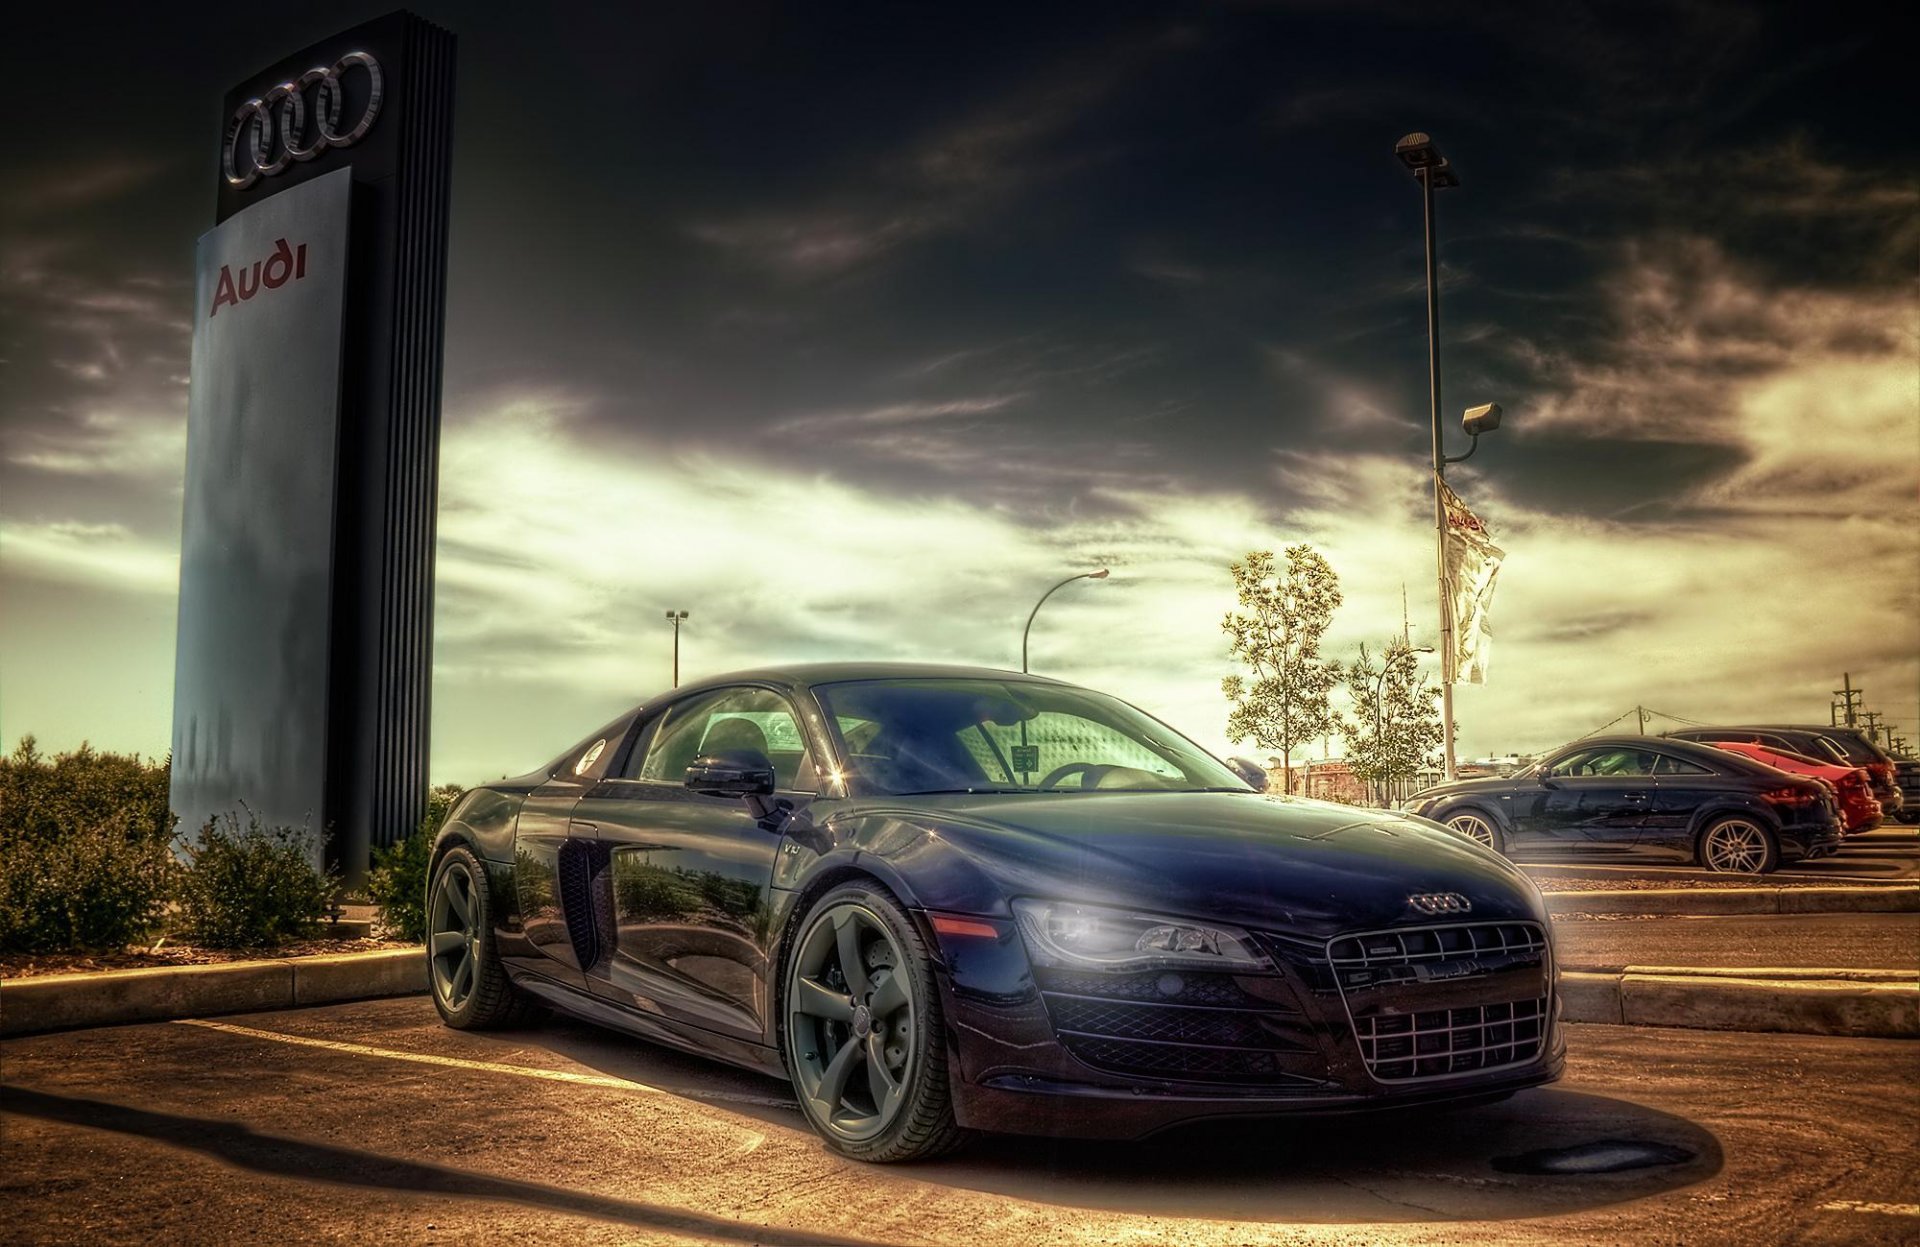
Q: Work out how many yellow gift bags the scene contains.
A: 0